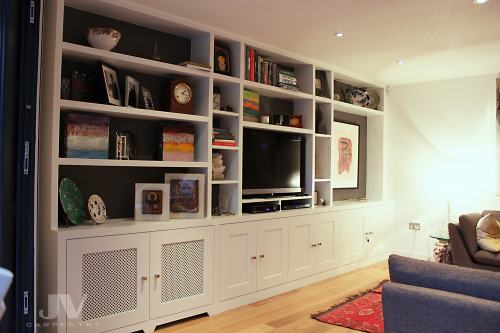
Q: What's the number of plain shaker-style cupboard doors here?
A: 6